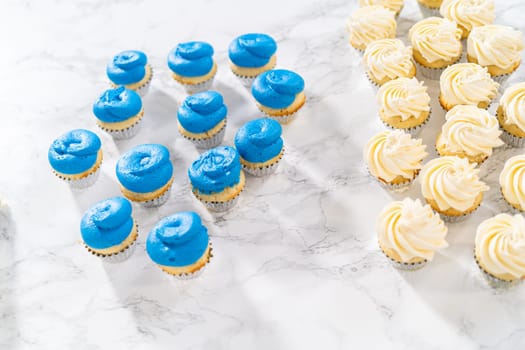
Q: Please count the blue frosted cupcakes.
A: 12